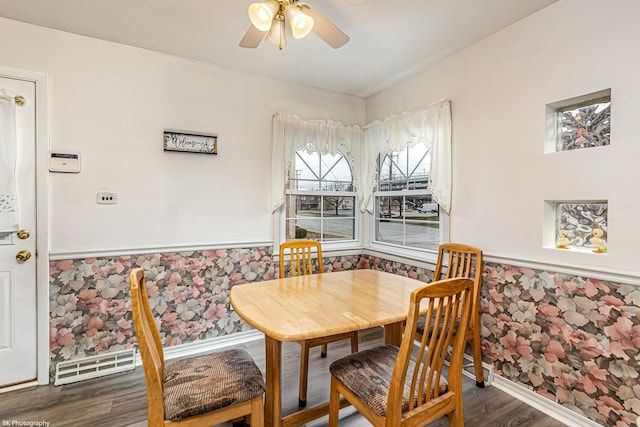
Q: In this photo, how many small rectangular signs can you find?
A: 1